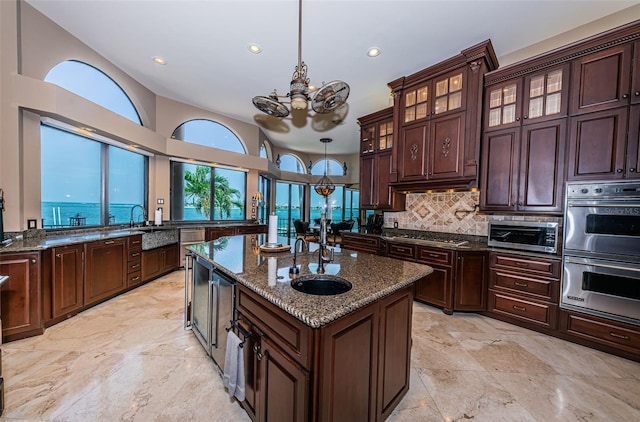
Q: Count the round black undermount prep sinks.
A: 1